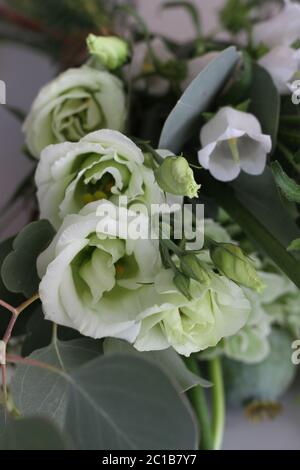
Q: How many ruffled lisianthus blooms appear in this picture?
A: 4